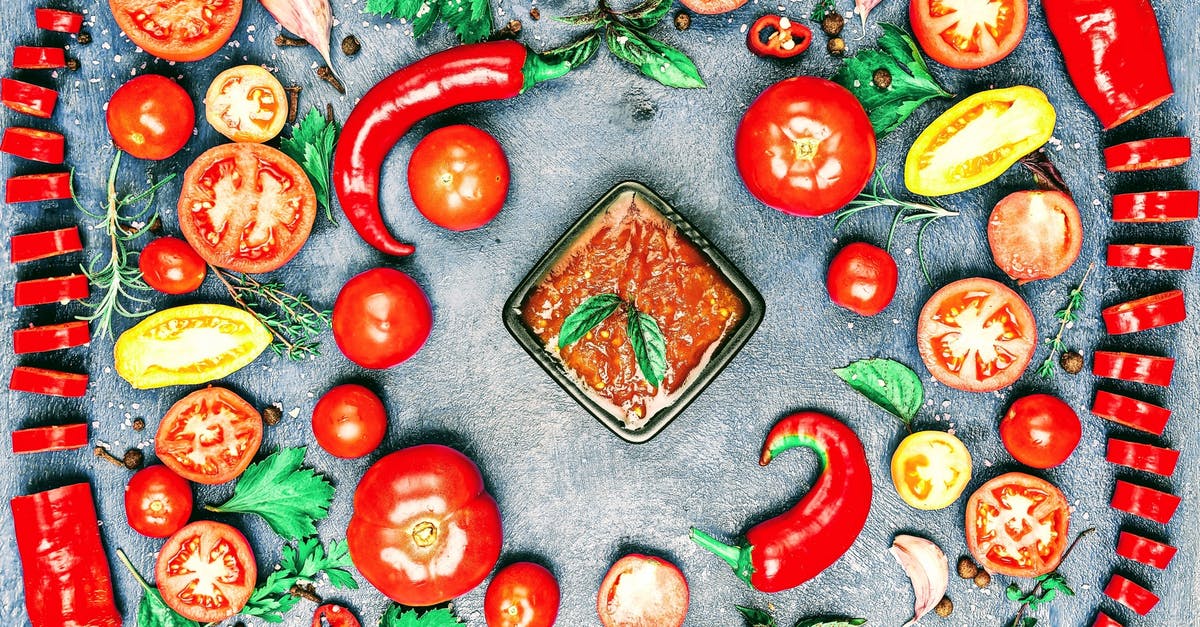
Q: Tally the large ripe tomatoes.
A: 2